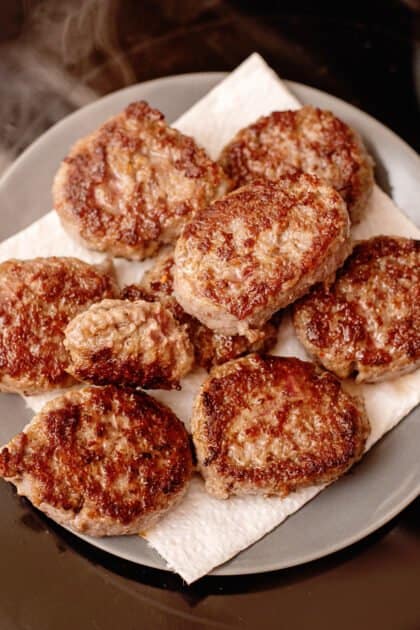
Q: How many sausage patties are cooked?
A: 9